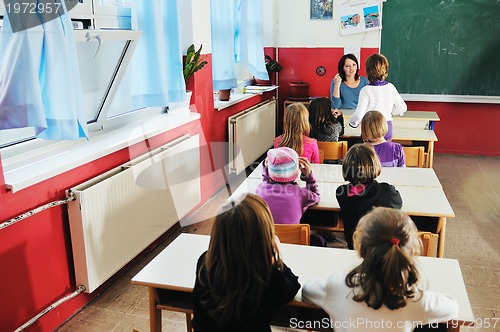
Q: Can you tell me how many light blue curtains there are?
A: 4